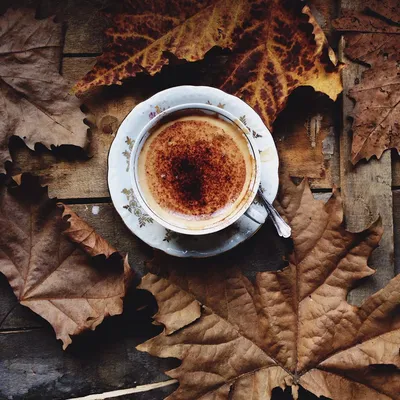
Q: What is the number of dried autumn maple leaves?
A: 5